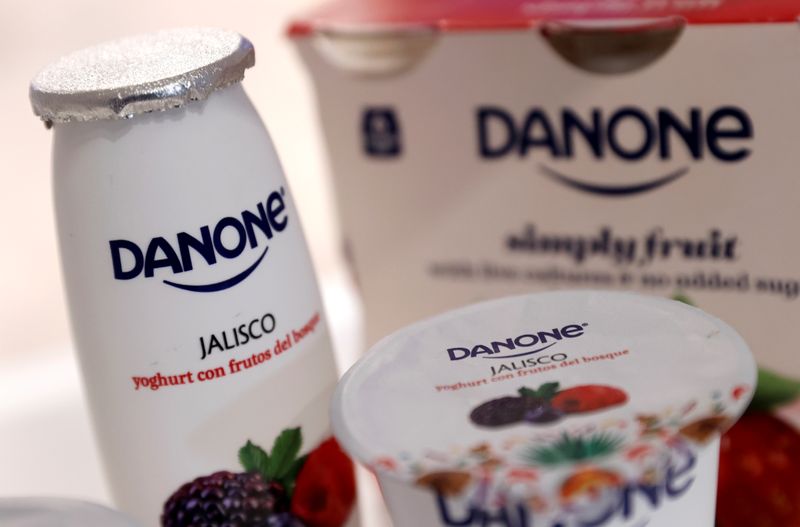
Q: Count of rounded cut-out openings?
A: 2